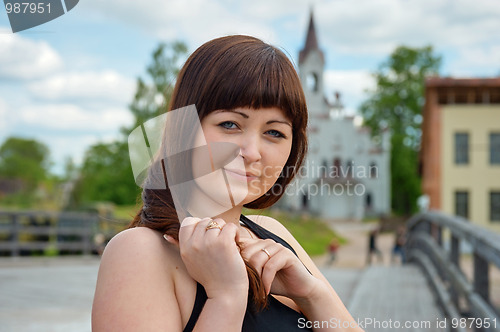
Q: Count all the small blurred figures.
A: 3